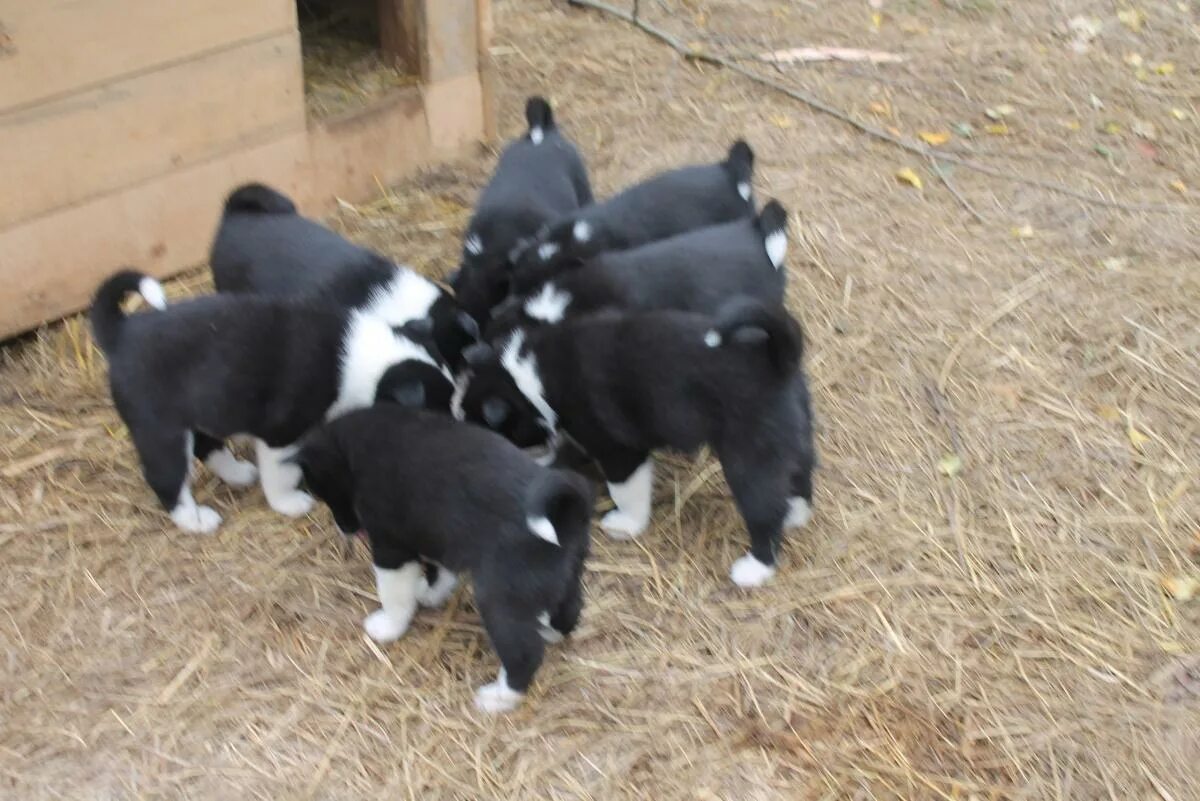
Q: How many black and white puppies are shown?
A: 7